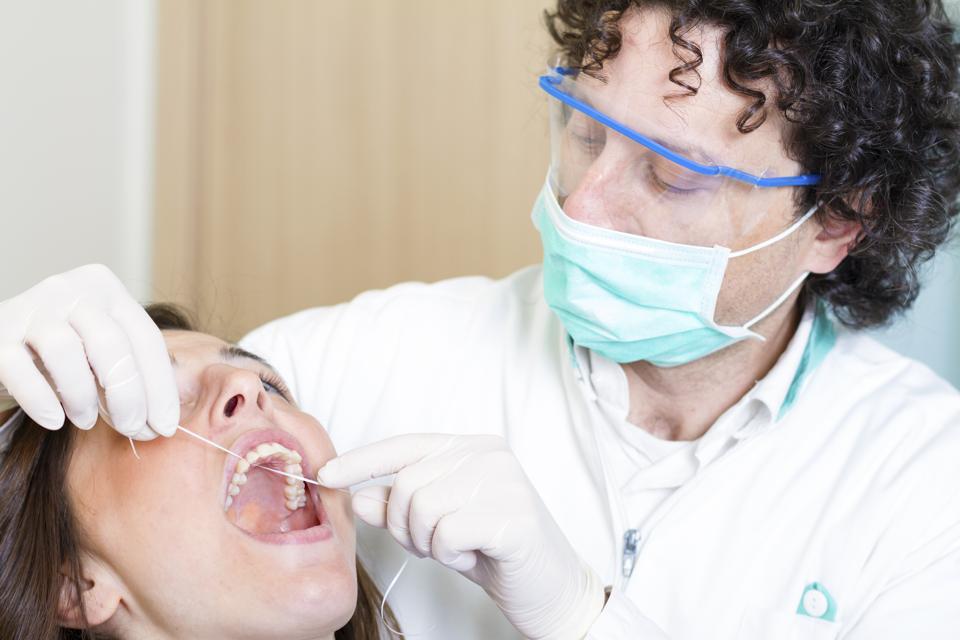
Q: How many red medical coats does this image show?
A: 0